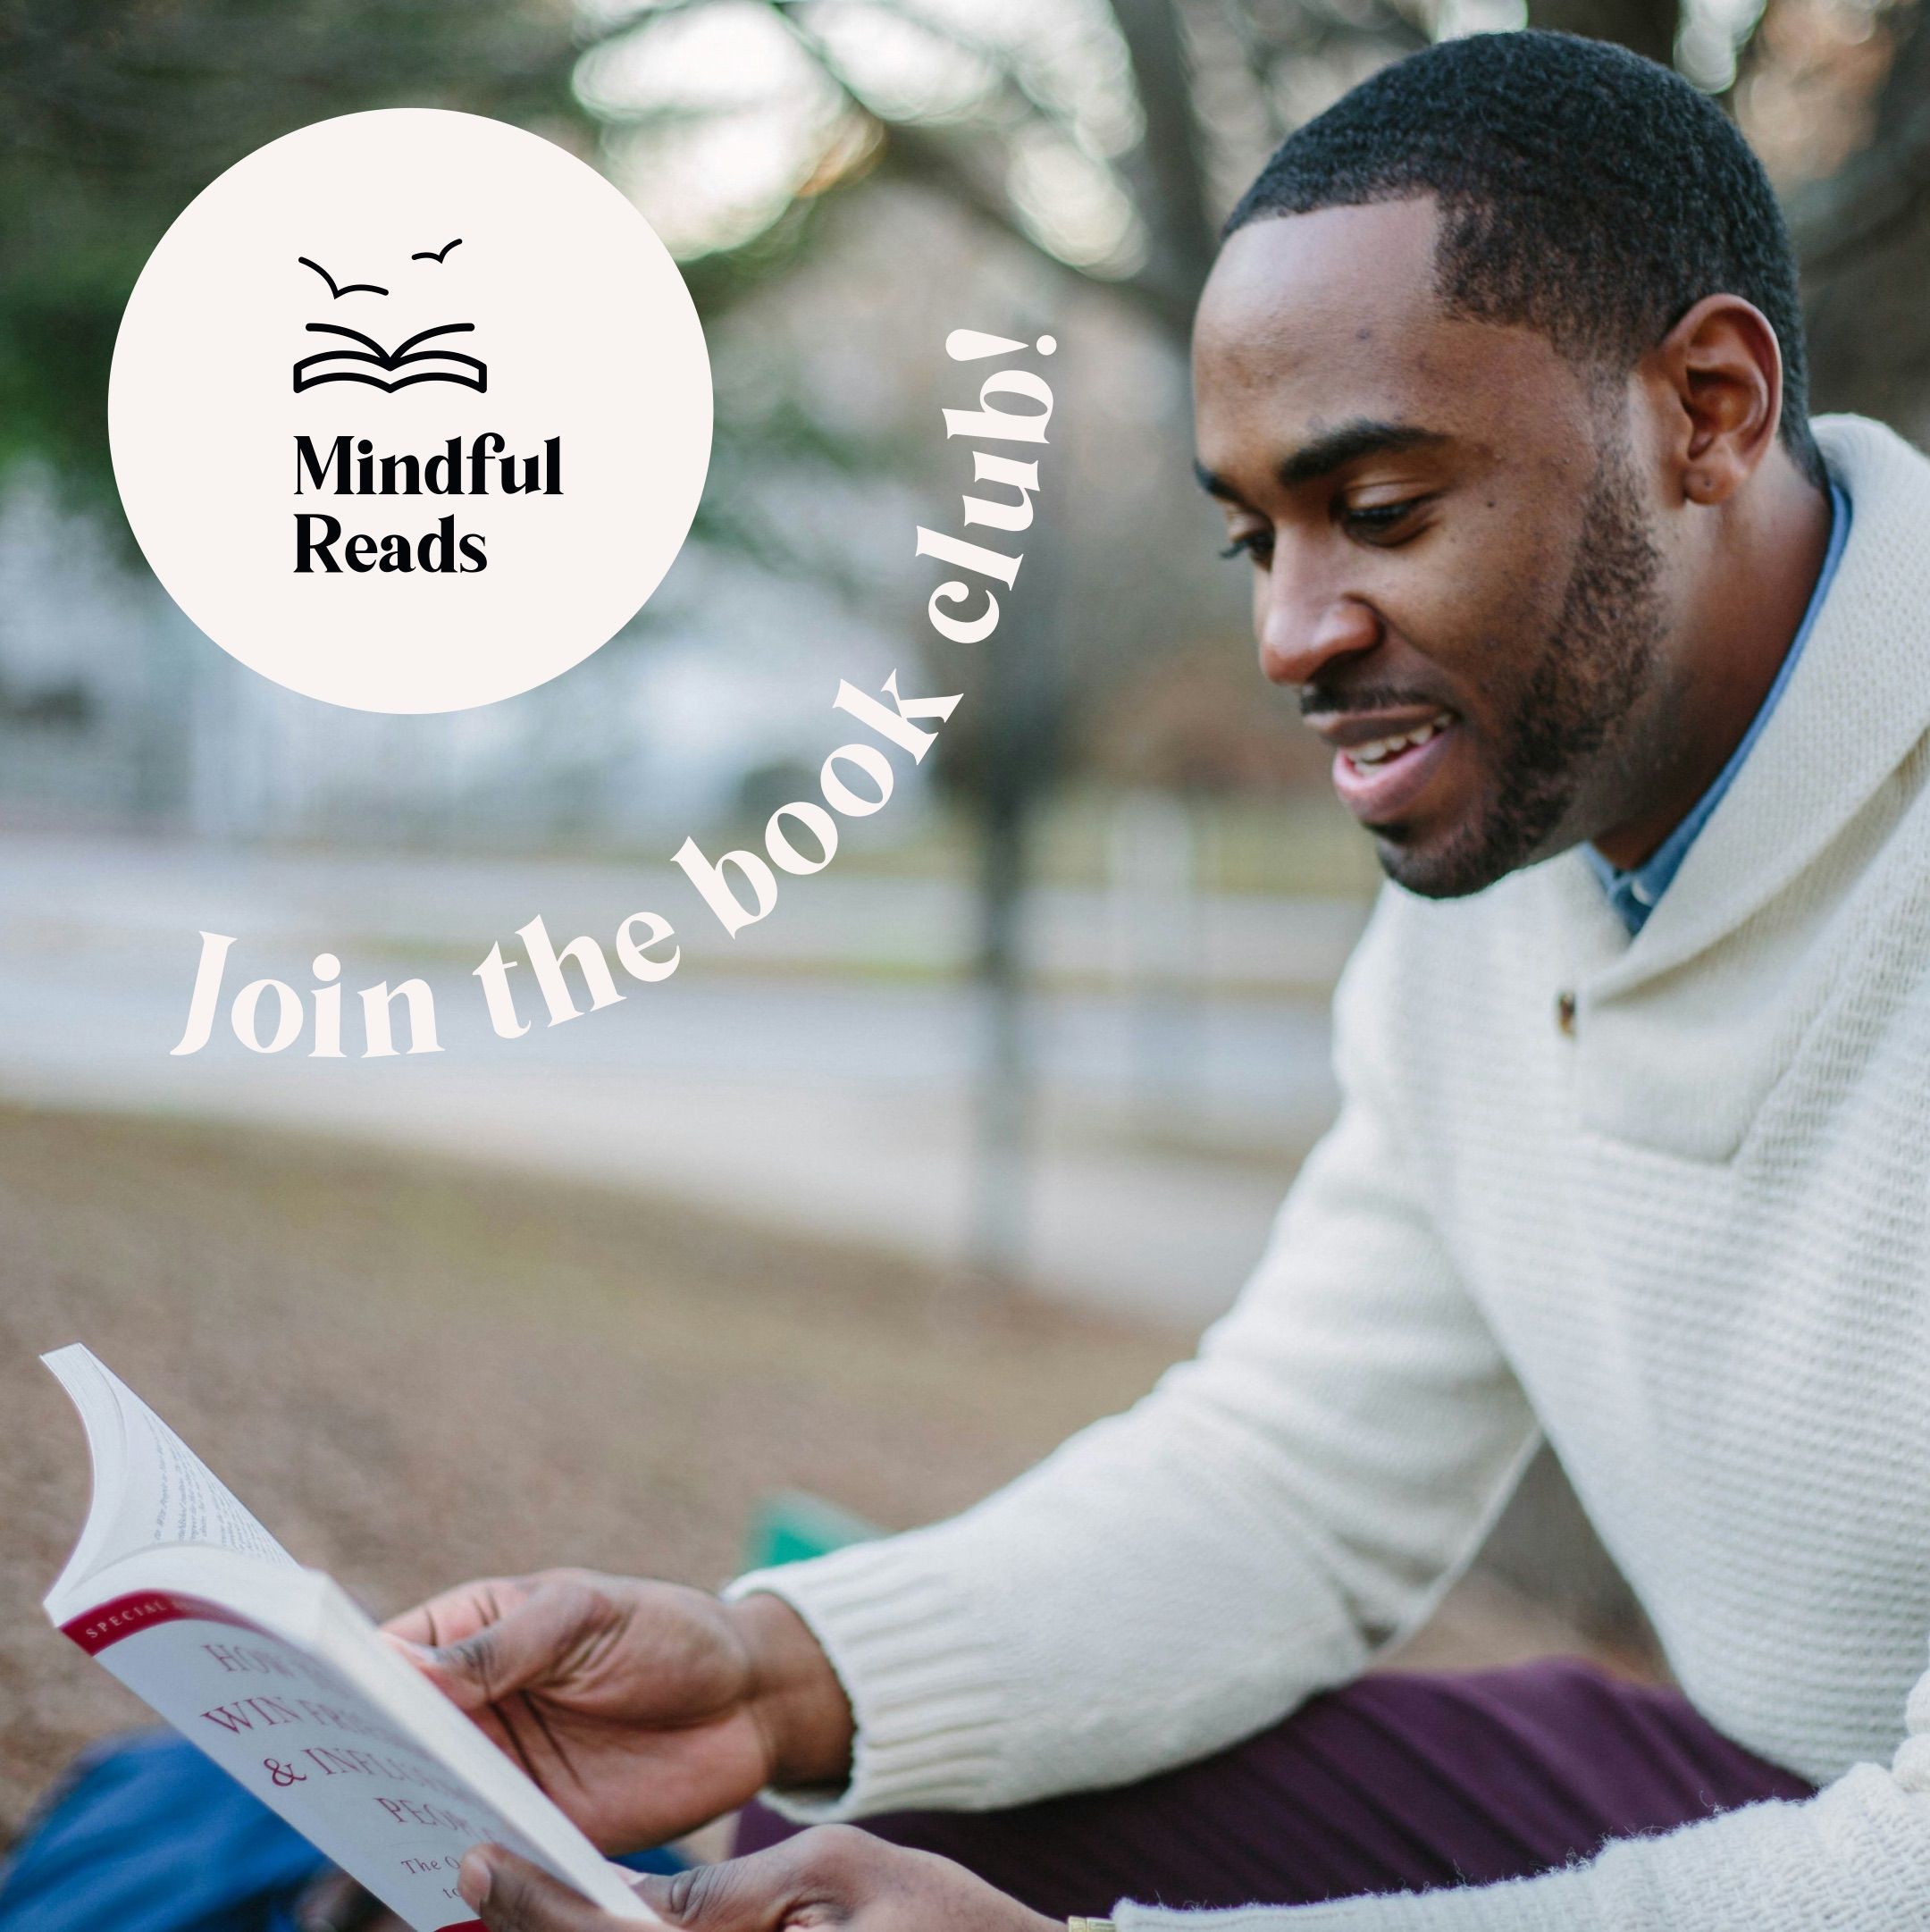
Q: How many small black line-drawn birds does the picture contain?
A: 2